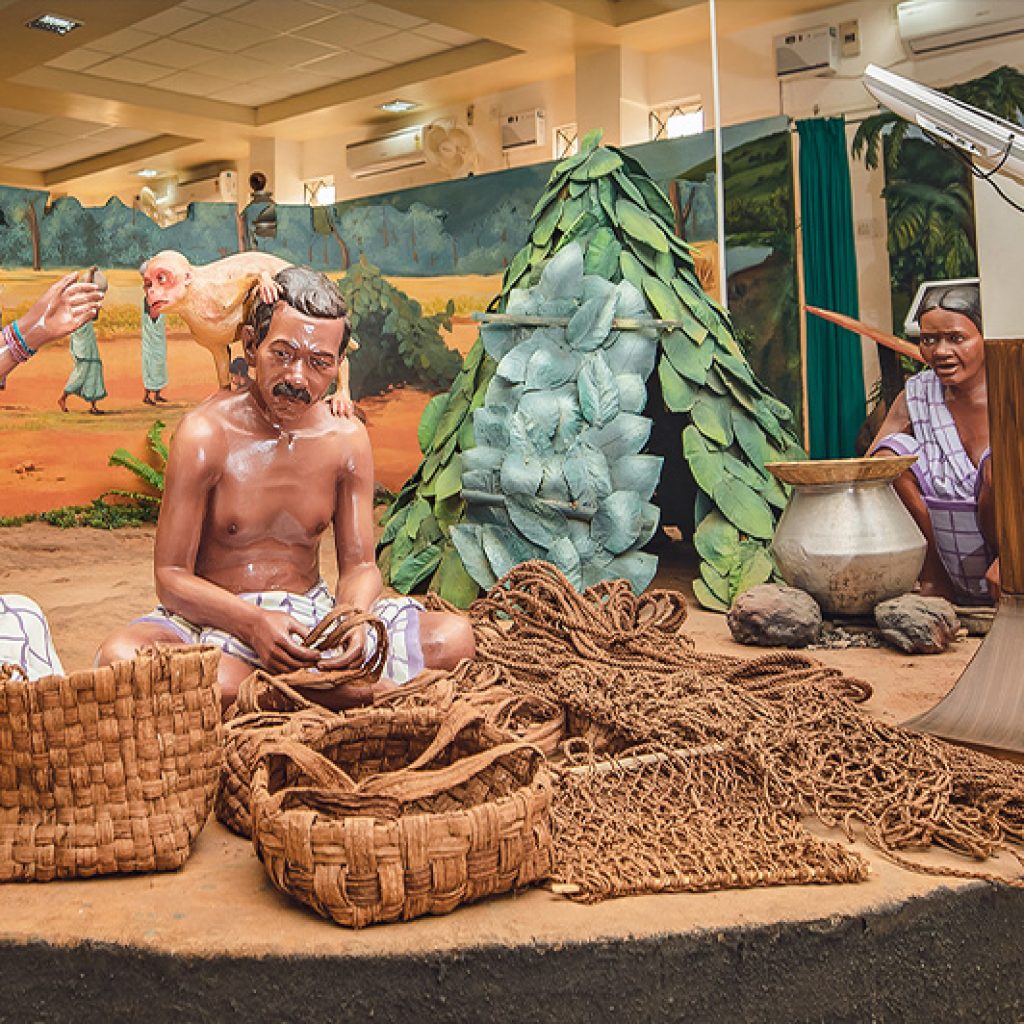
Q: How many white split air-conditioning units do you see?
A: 3